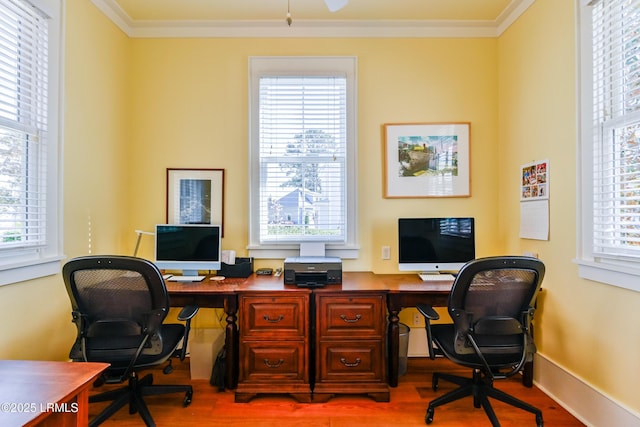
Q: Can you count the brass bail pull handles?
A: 4